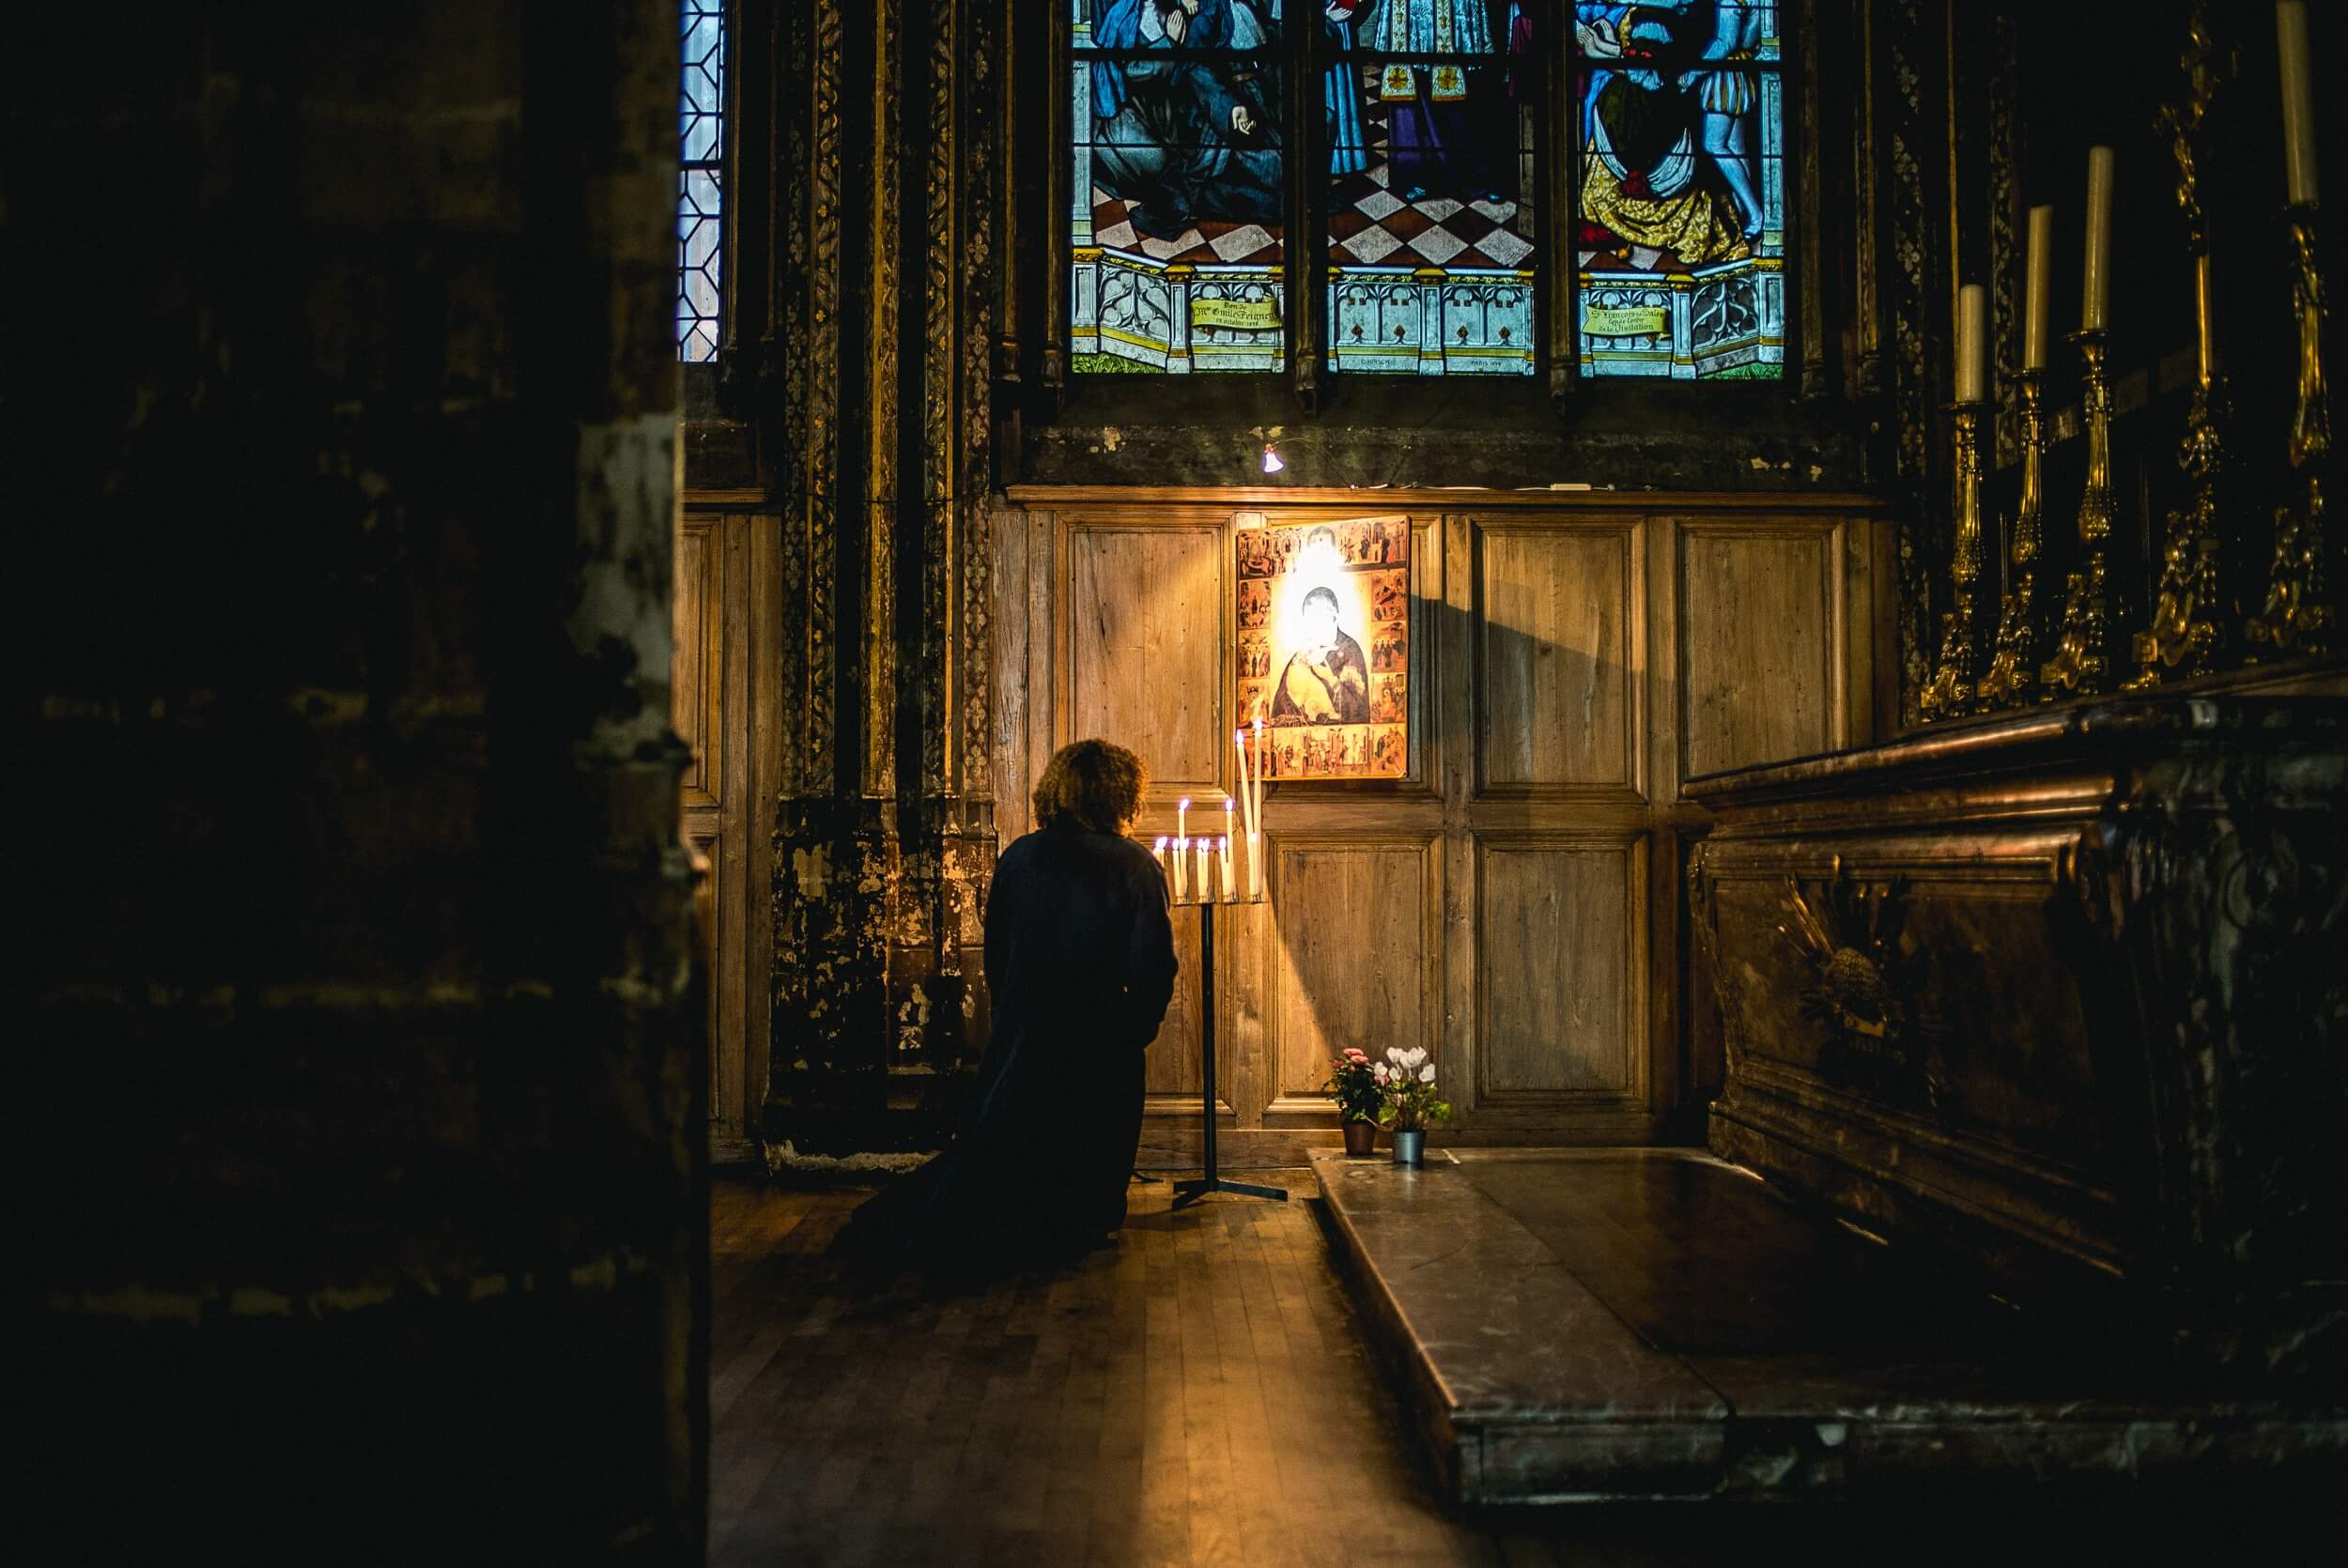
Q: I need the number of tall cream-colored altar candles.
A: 4